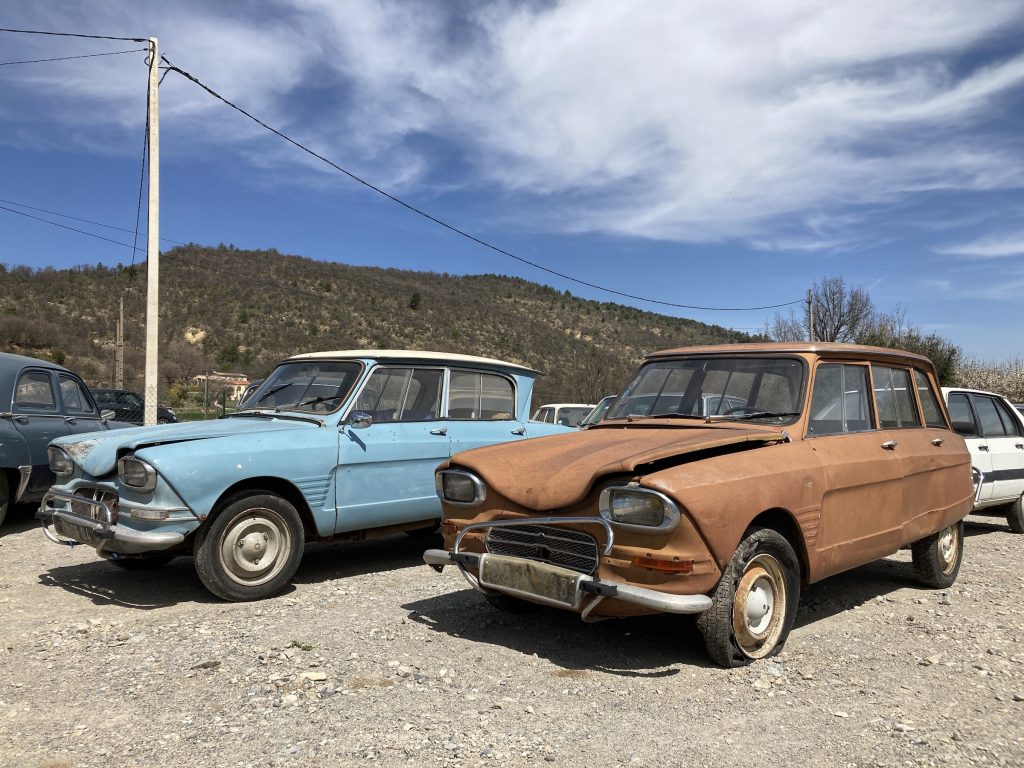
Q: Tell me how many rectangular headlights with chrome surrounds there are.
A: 4